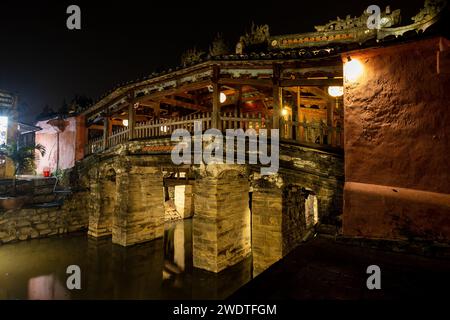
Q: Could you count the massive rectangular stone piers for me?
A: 4